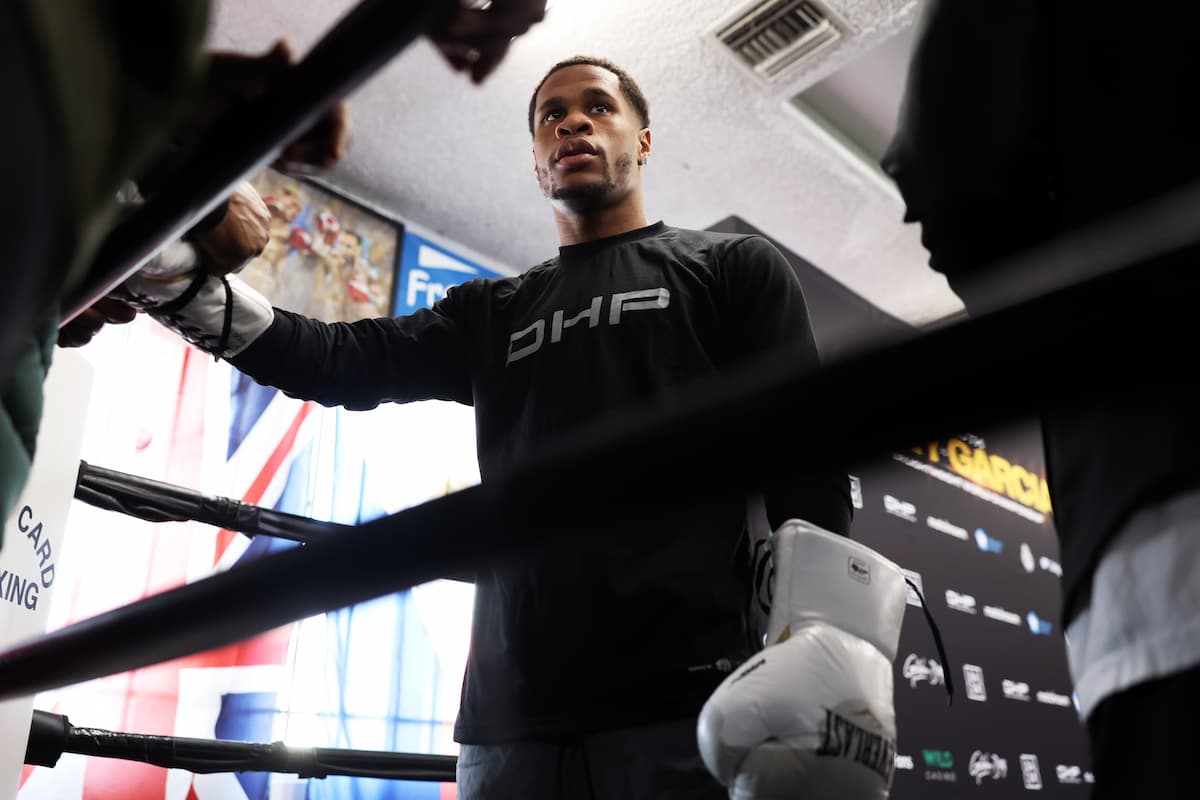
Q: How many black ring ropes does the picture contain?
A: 4